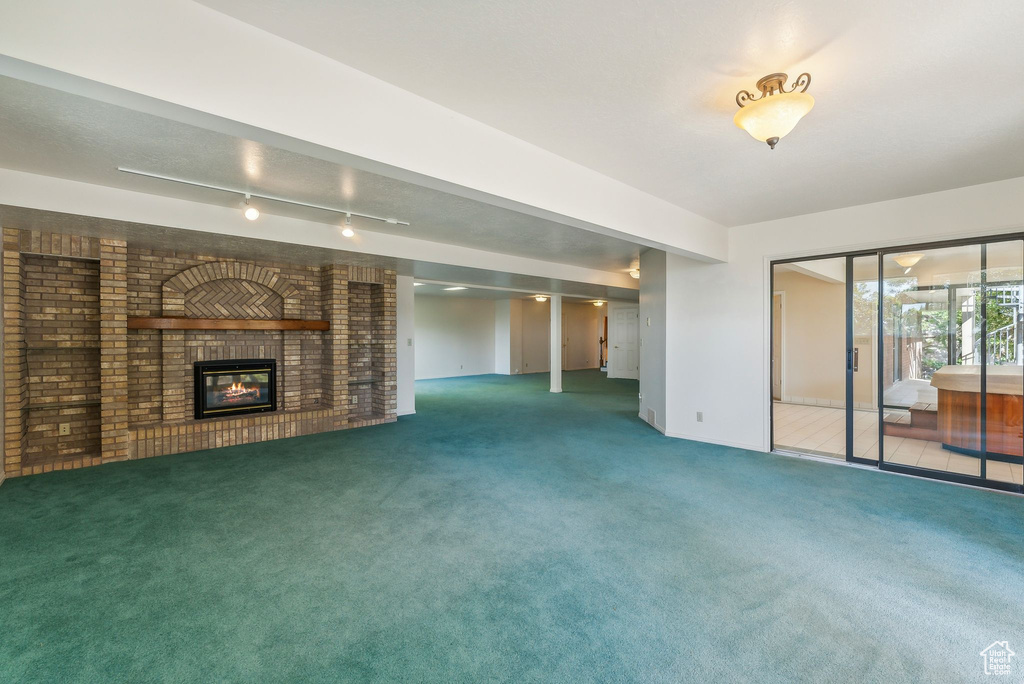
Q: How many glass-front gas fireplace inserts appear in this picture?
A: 1